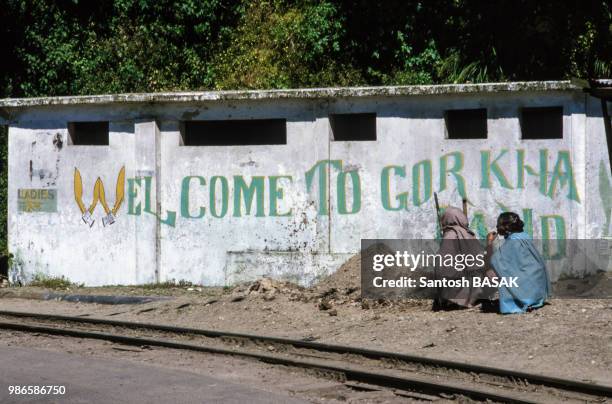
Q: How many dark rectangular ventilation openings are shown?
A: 5